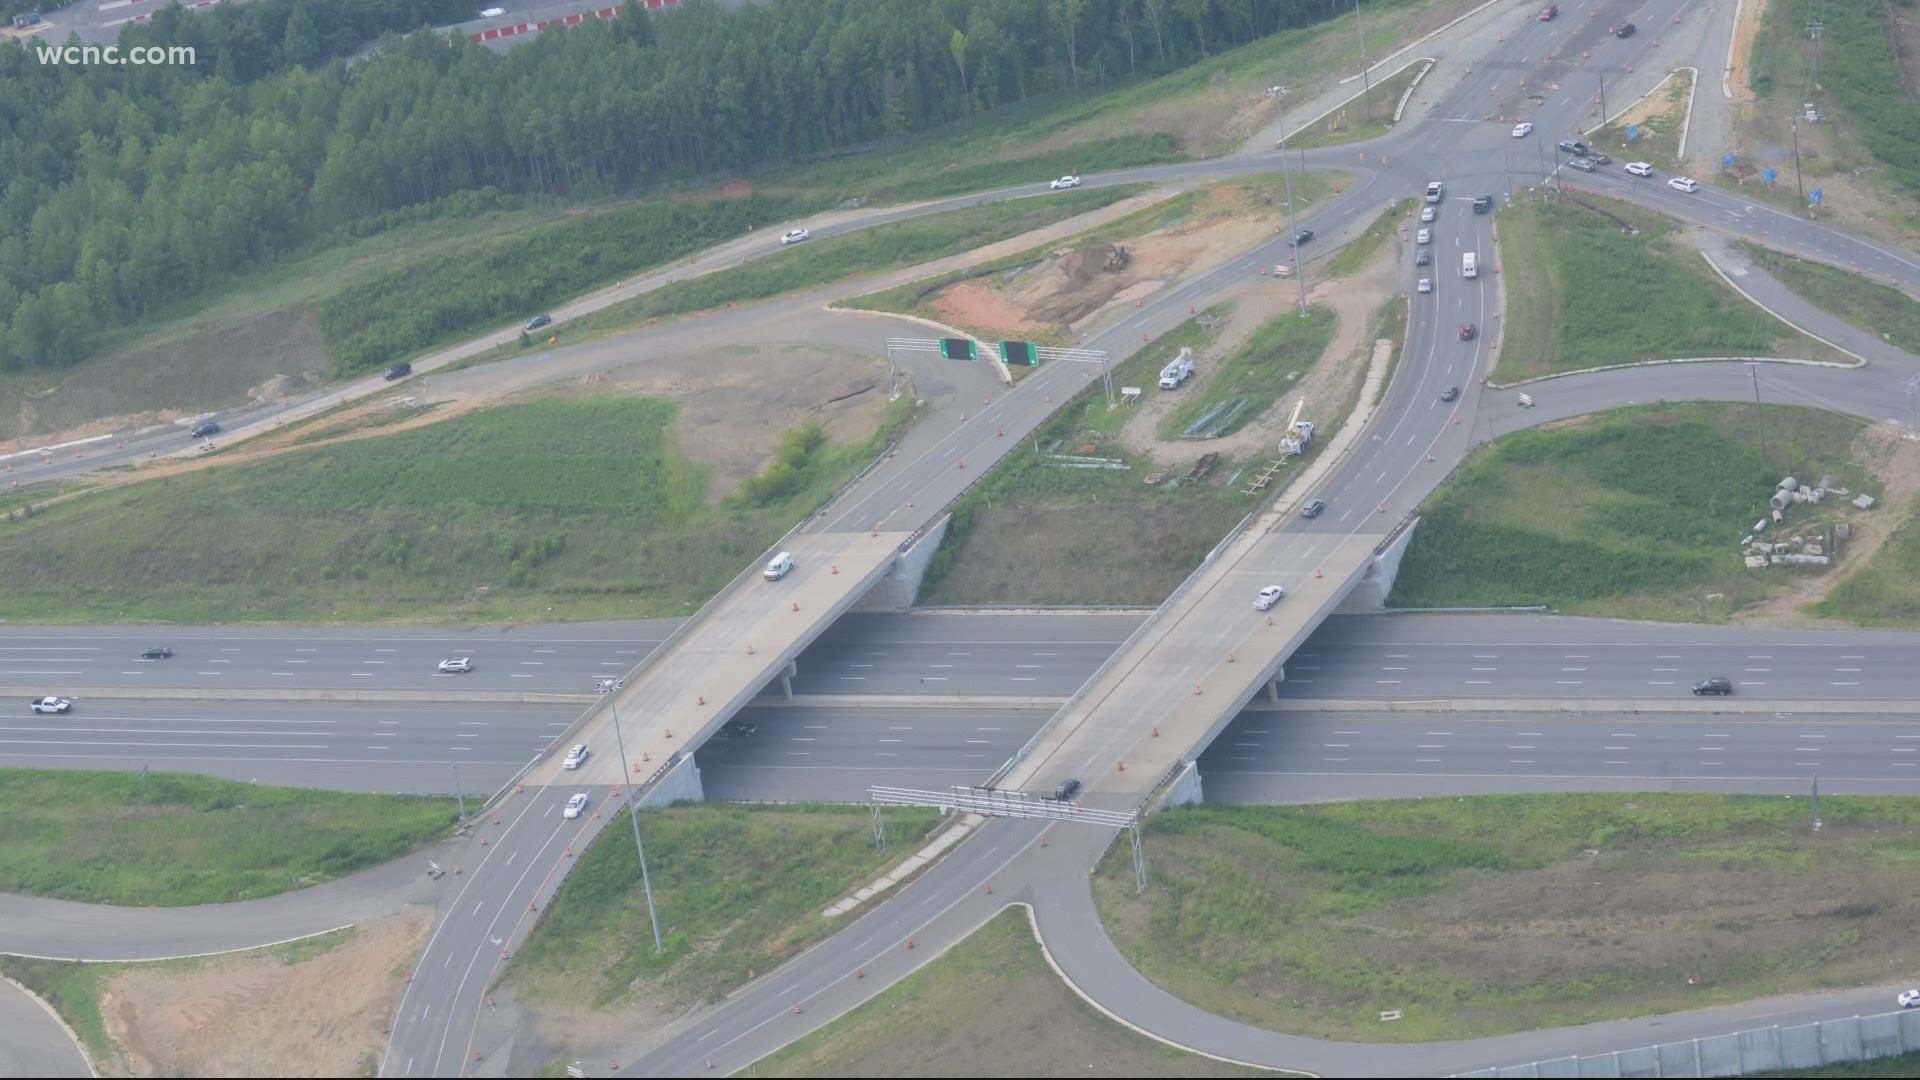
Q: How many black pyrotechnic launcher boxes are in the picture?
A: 0